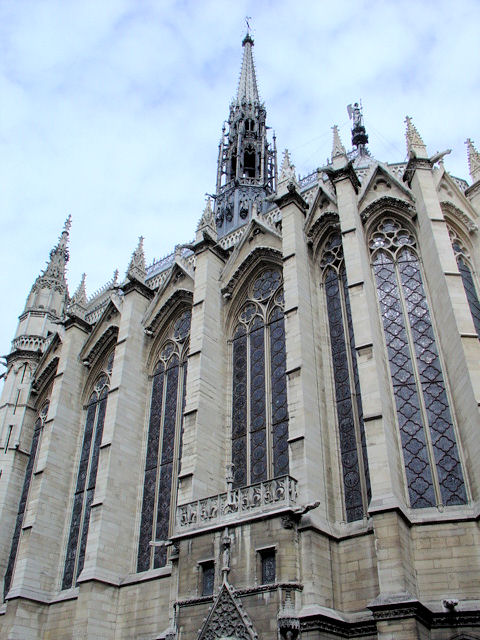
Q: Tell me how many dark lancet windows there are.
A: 7